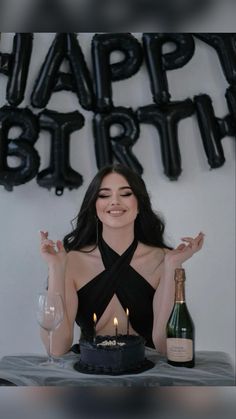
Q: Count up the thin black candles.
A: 3